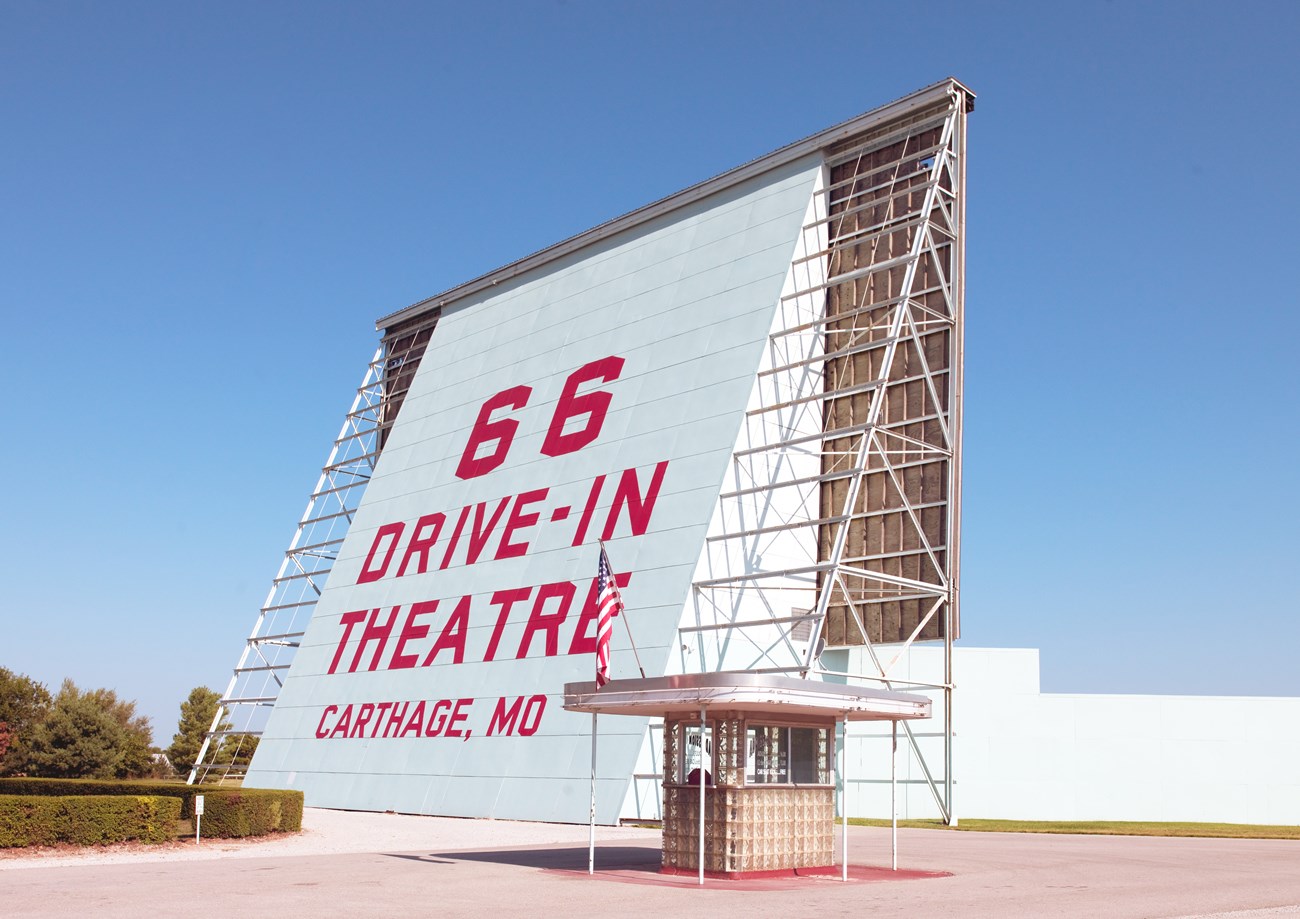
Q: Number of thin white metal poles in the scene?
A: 4